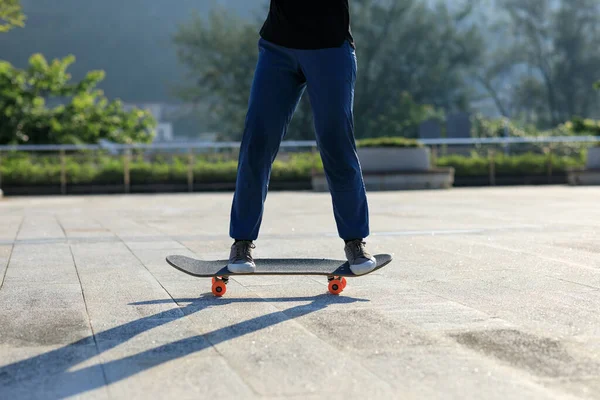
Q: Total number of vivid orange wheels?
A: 4